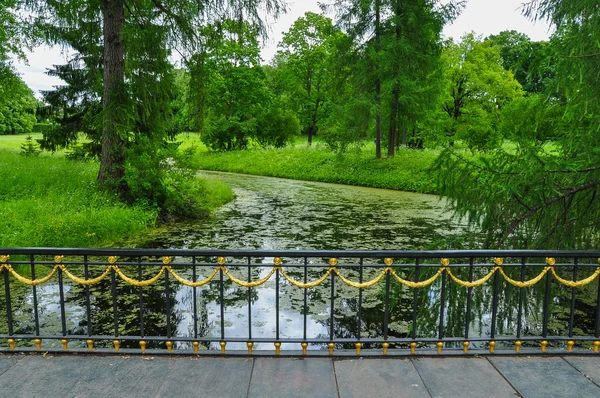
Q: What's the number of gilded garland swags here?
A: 11